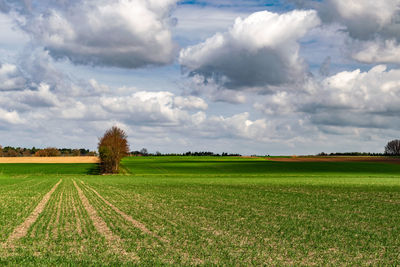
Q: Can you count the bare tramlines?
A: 3